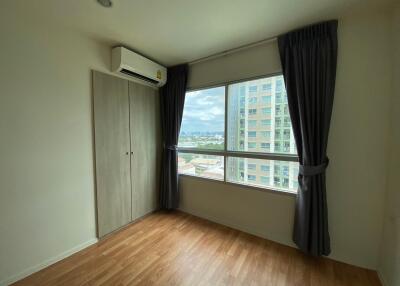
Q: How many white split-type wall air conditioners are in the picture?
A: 1